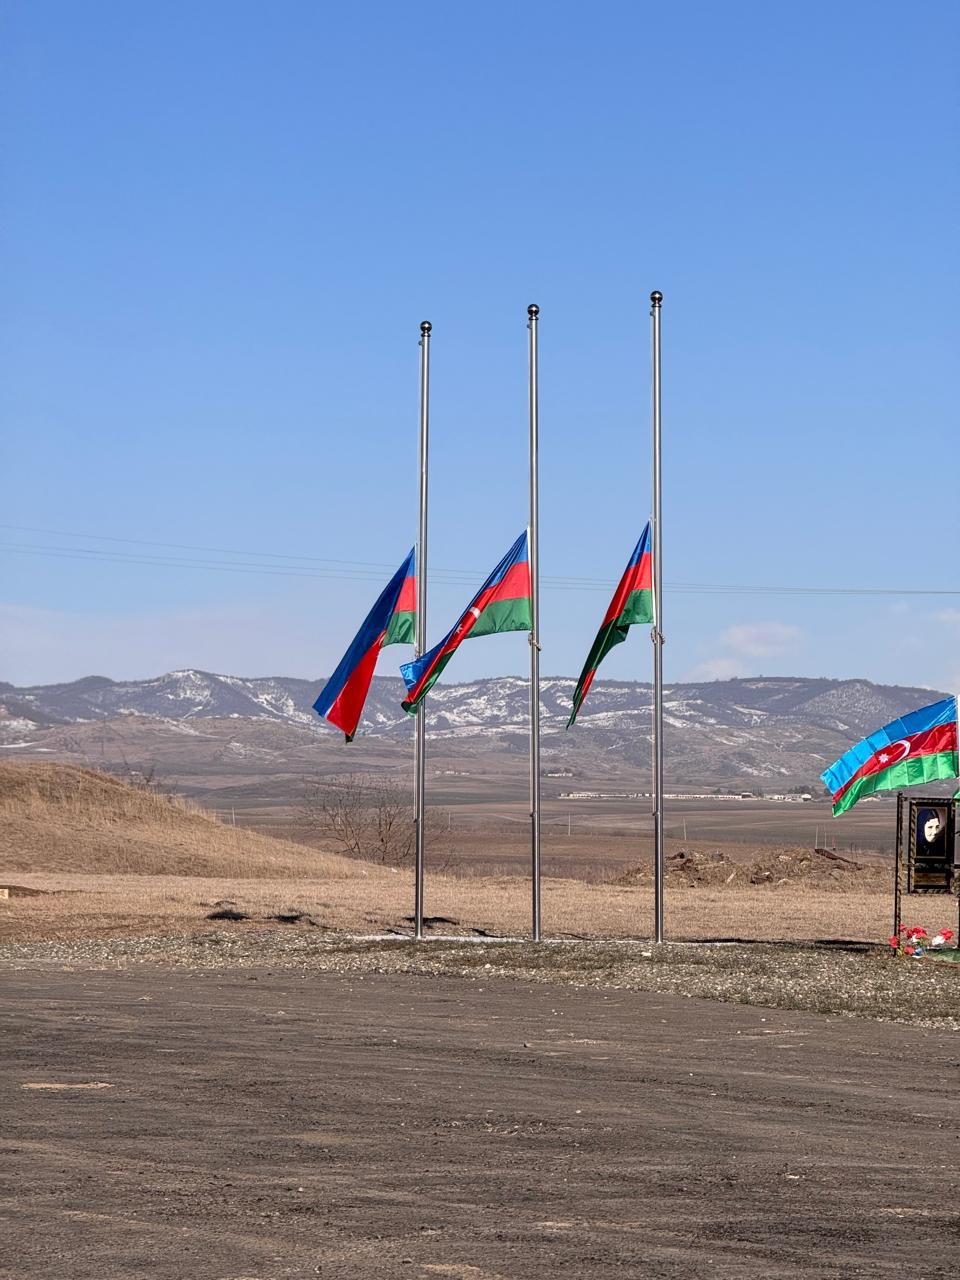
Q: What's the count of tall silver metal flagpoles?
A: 3